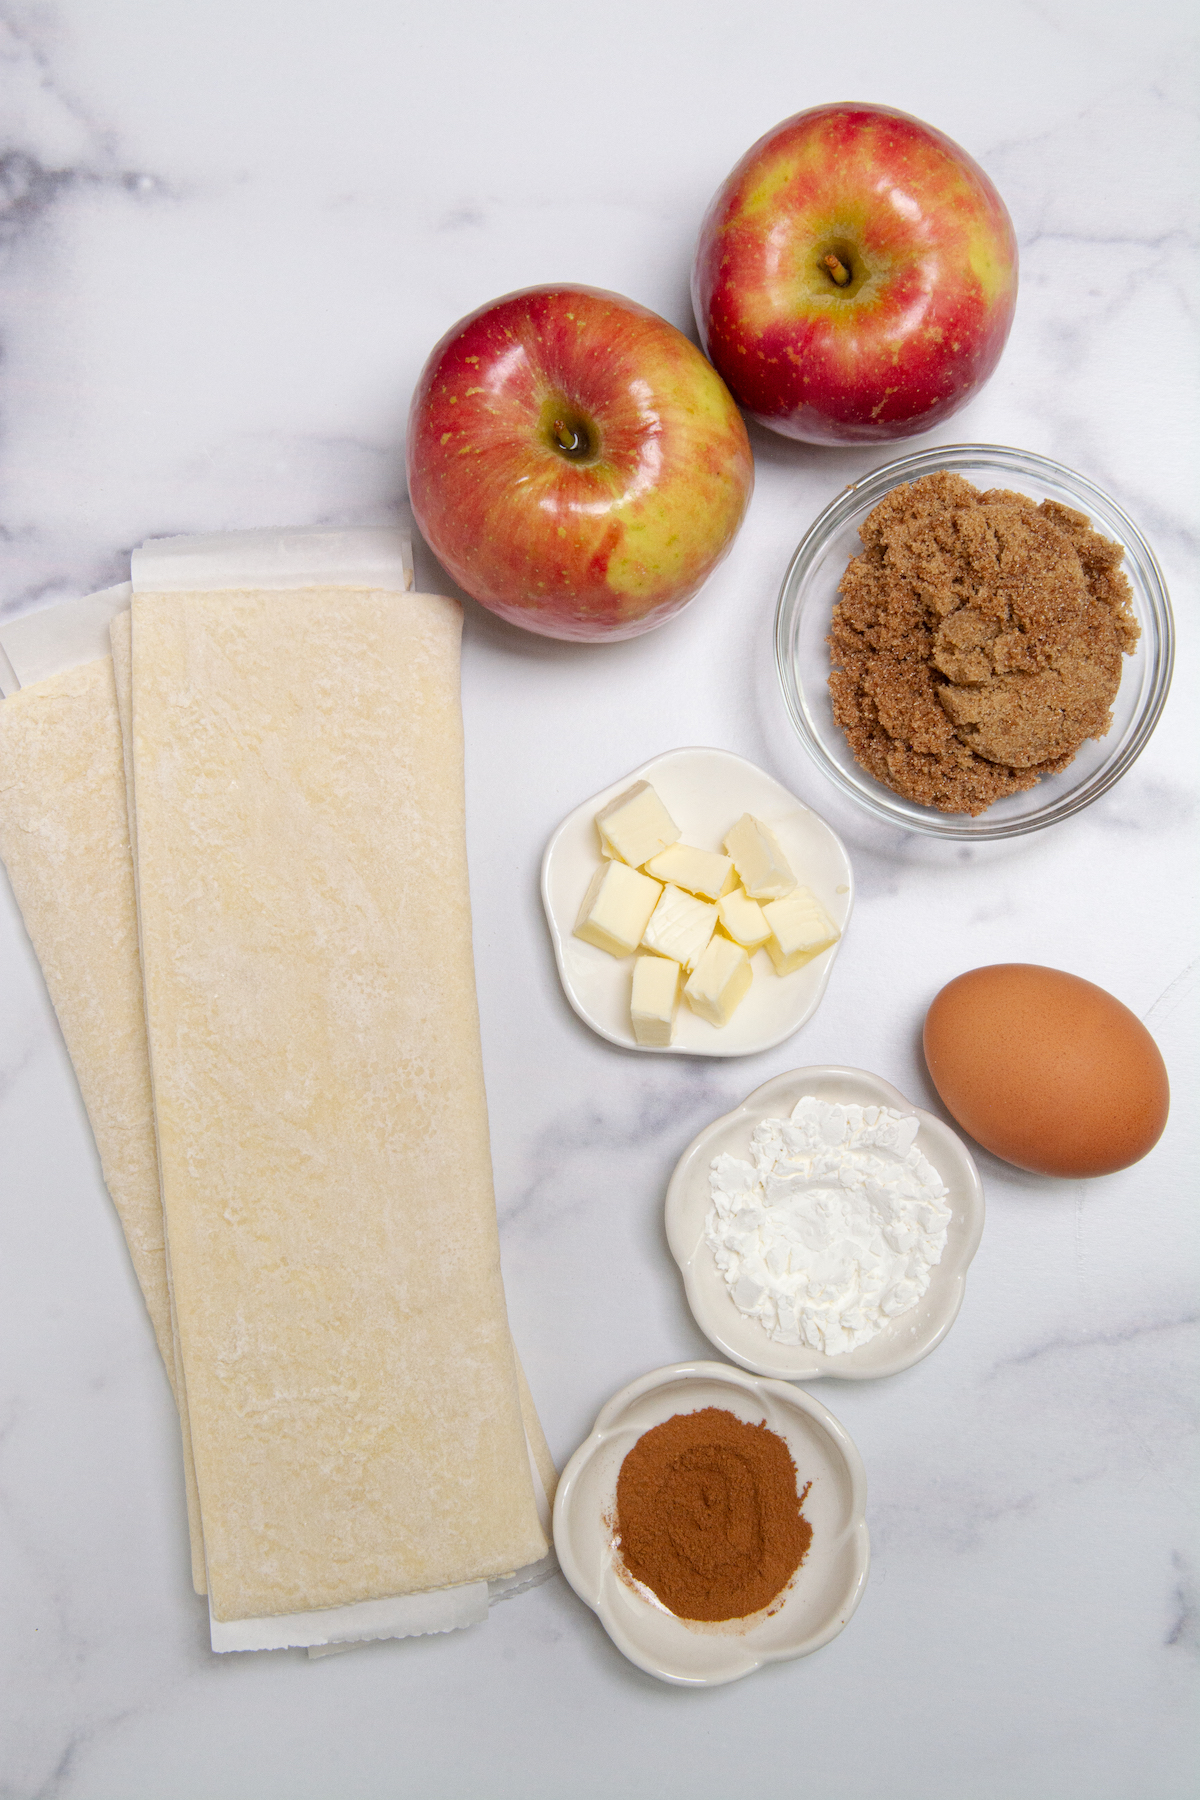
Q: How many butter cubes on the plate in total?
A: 9